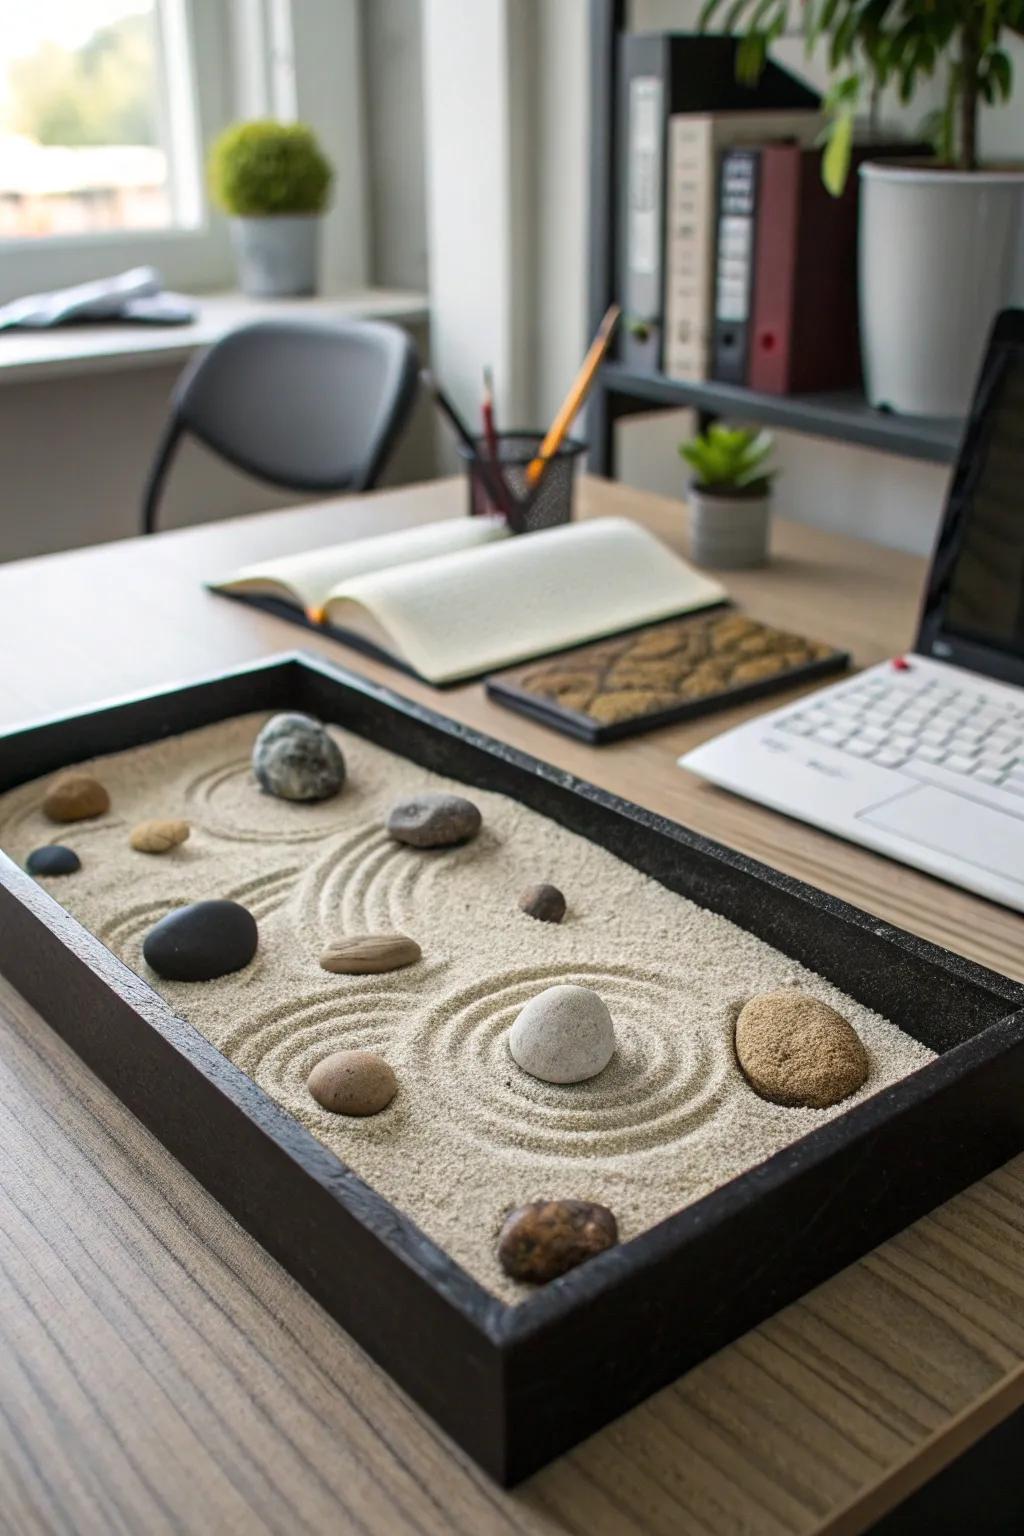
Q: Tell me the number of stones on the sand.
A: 12